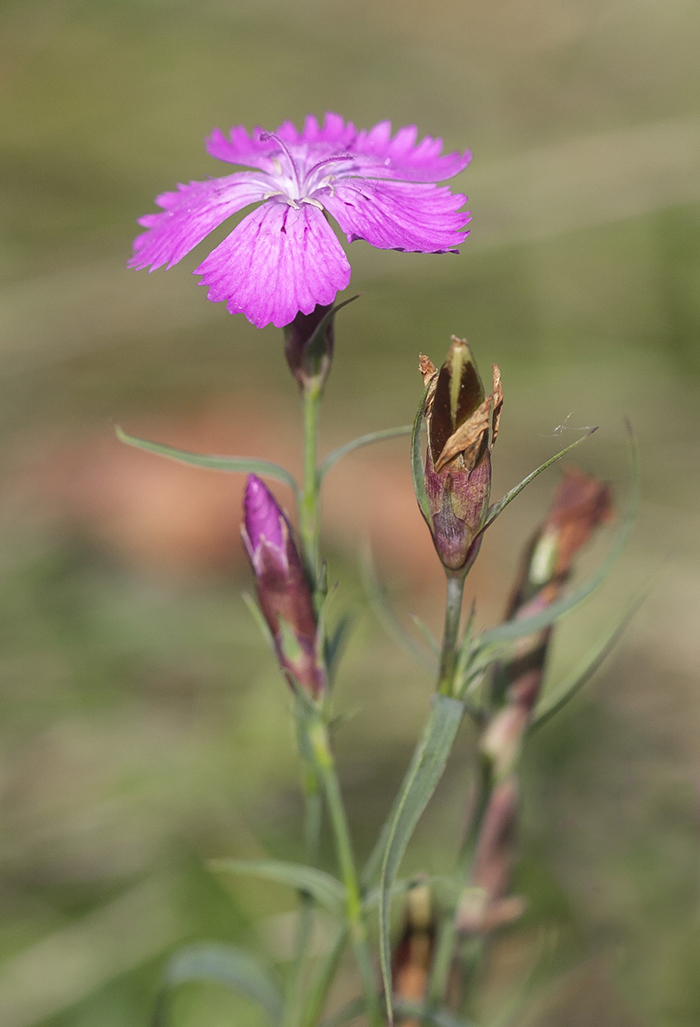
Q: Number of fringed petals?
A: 5